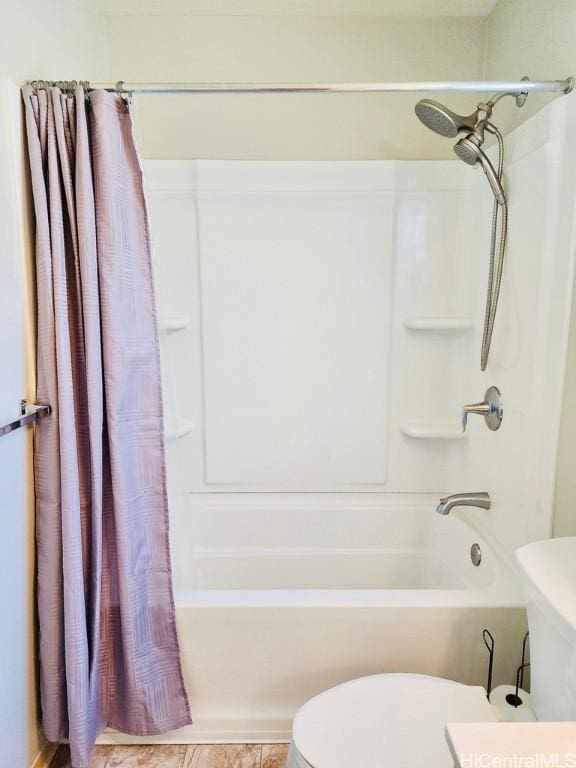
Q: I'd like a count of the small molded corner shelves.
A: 4